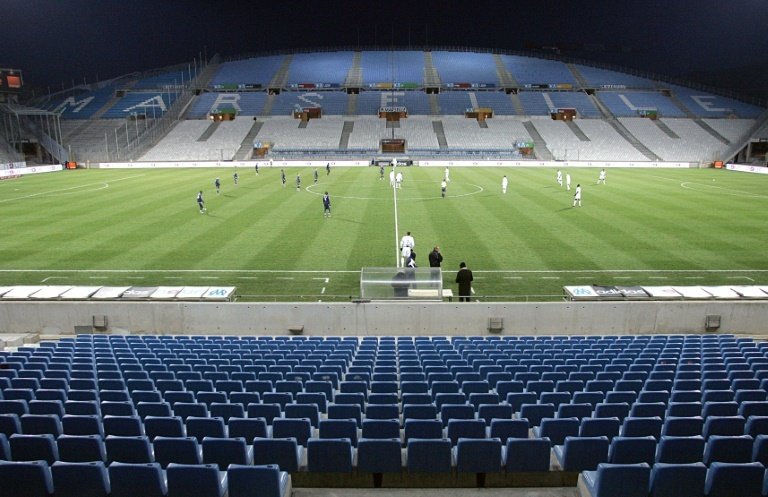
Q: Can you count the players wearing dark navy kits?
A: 10